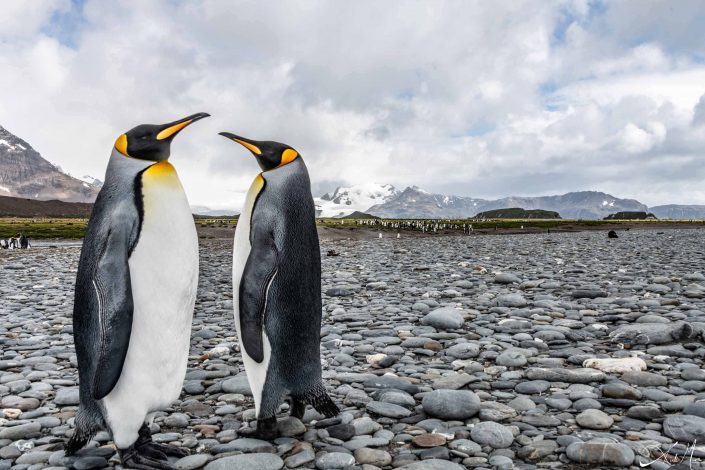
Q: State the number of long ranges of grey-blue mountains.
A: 1